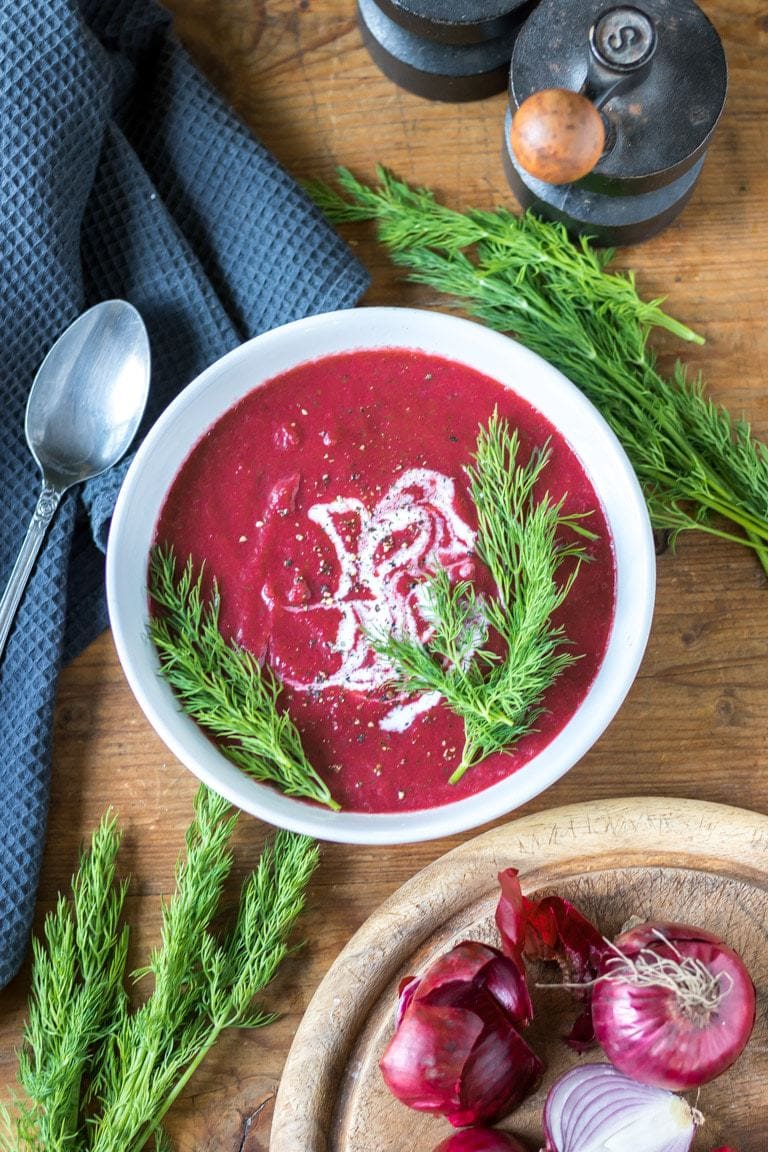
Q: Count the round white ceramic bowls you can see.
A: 1